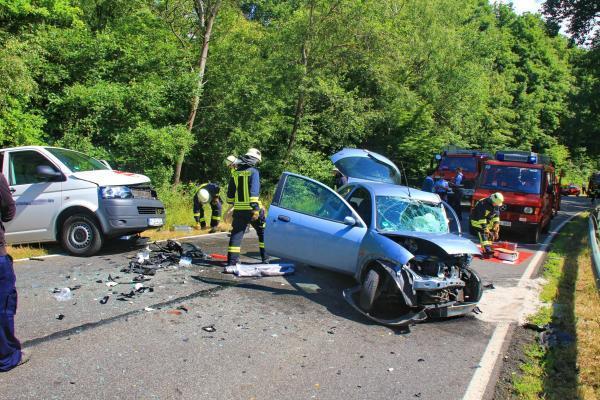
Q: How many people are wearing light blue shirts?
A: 3